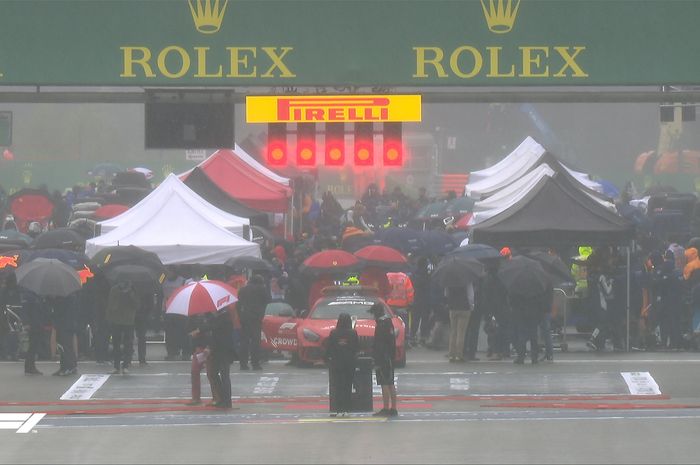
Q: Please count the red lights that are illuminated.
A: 5